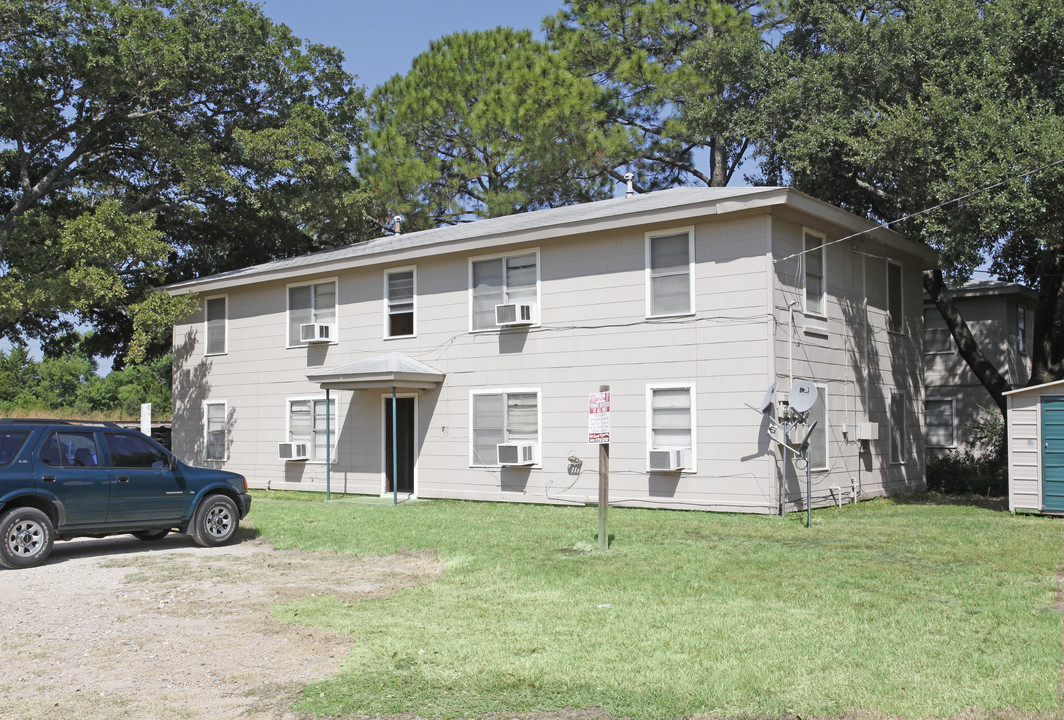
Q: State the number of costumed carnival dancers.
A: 0